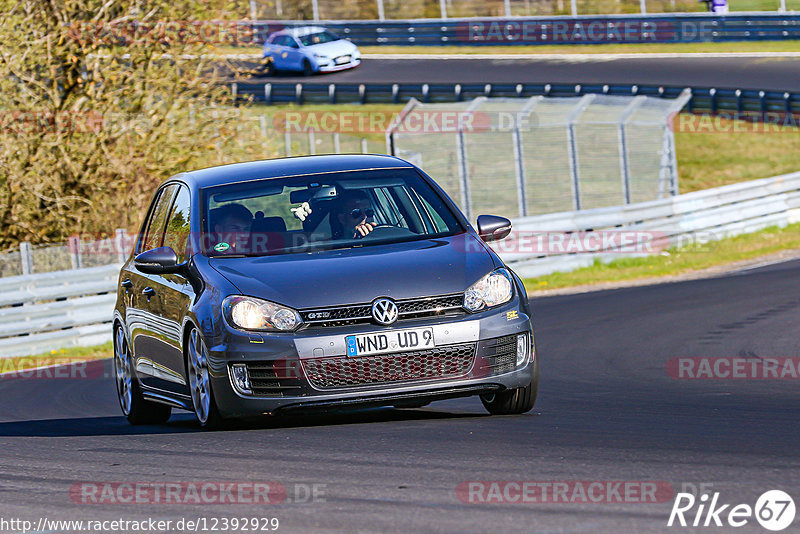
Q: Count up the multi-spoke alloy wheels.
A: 2